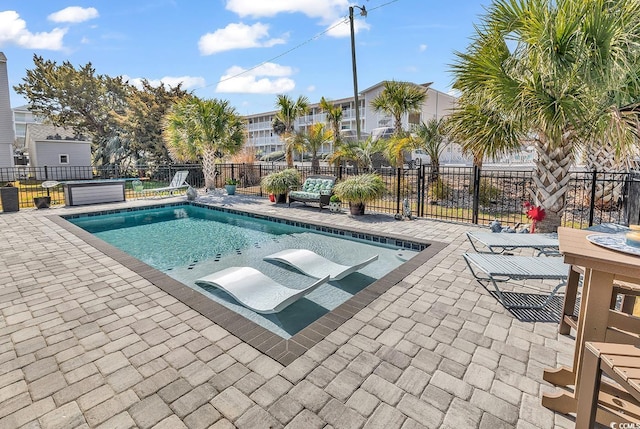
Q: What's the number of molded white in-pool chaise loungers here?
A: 2